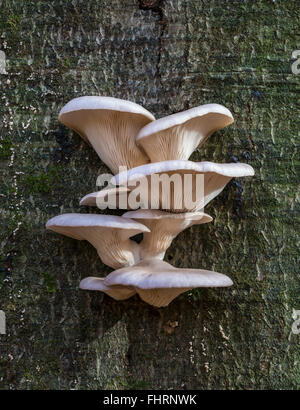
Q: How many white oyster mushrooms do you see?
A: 8